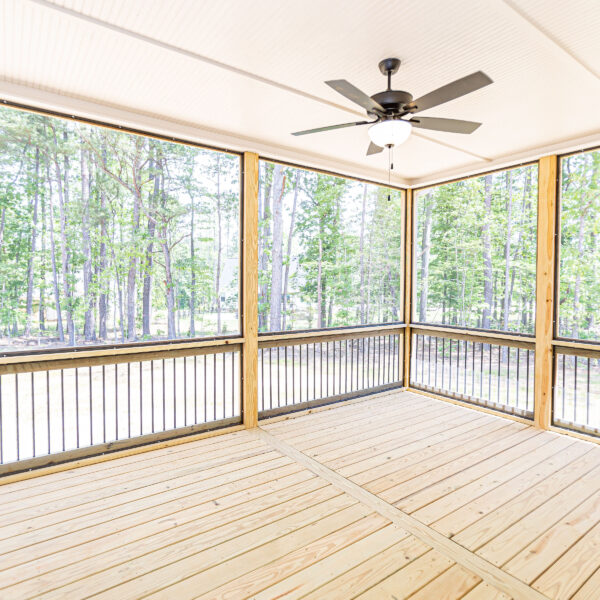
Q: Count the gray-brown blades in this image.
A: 5